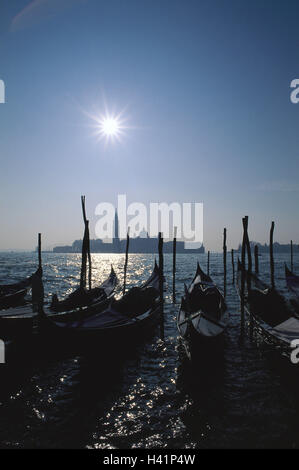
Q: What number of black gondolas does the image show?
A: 6